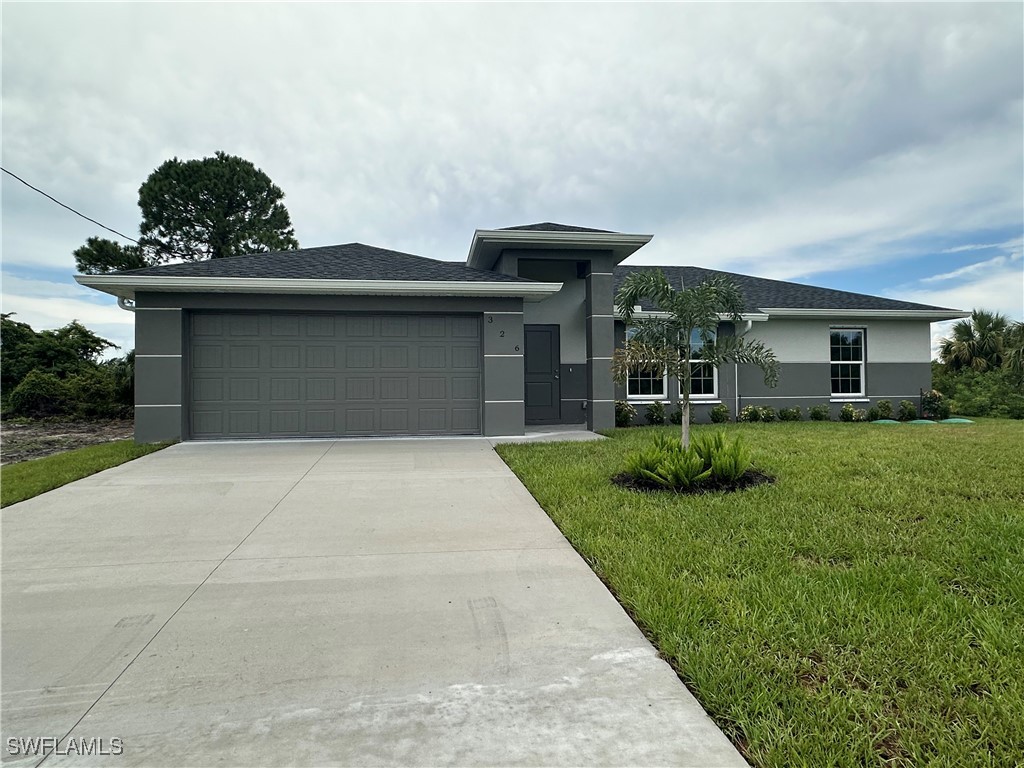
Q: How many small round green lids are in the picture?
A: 3